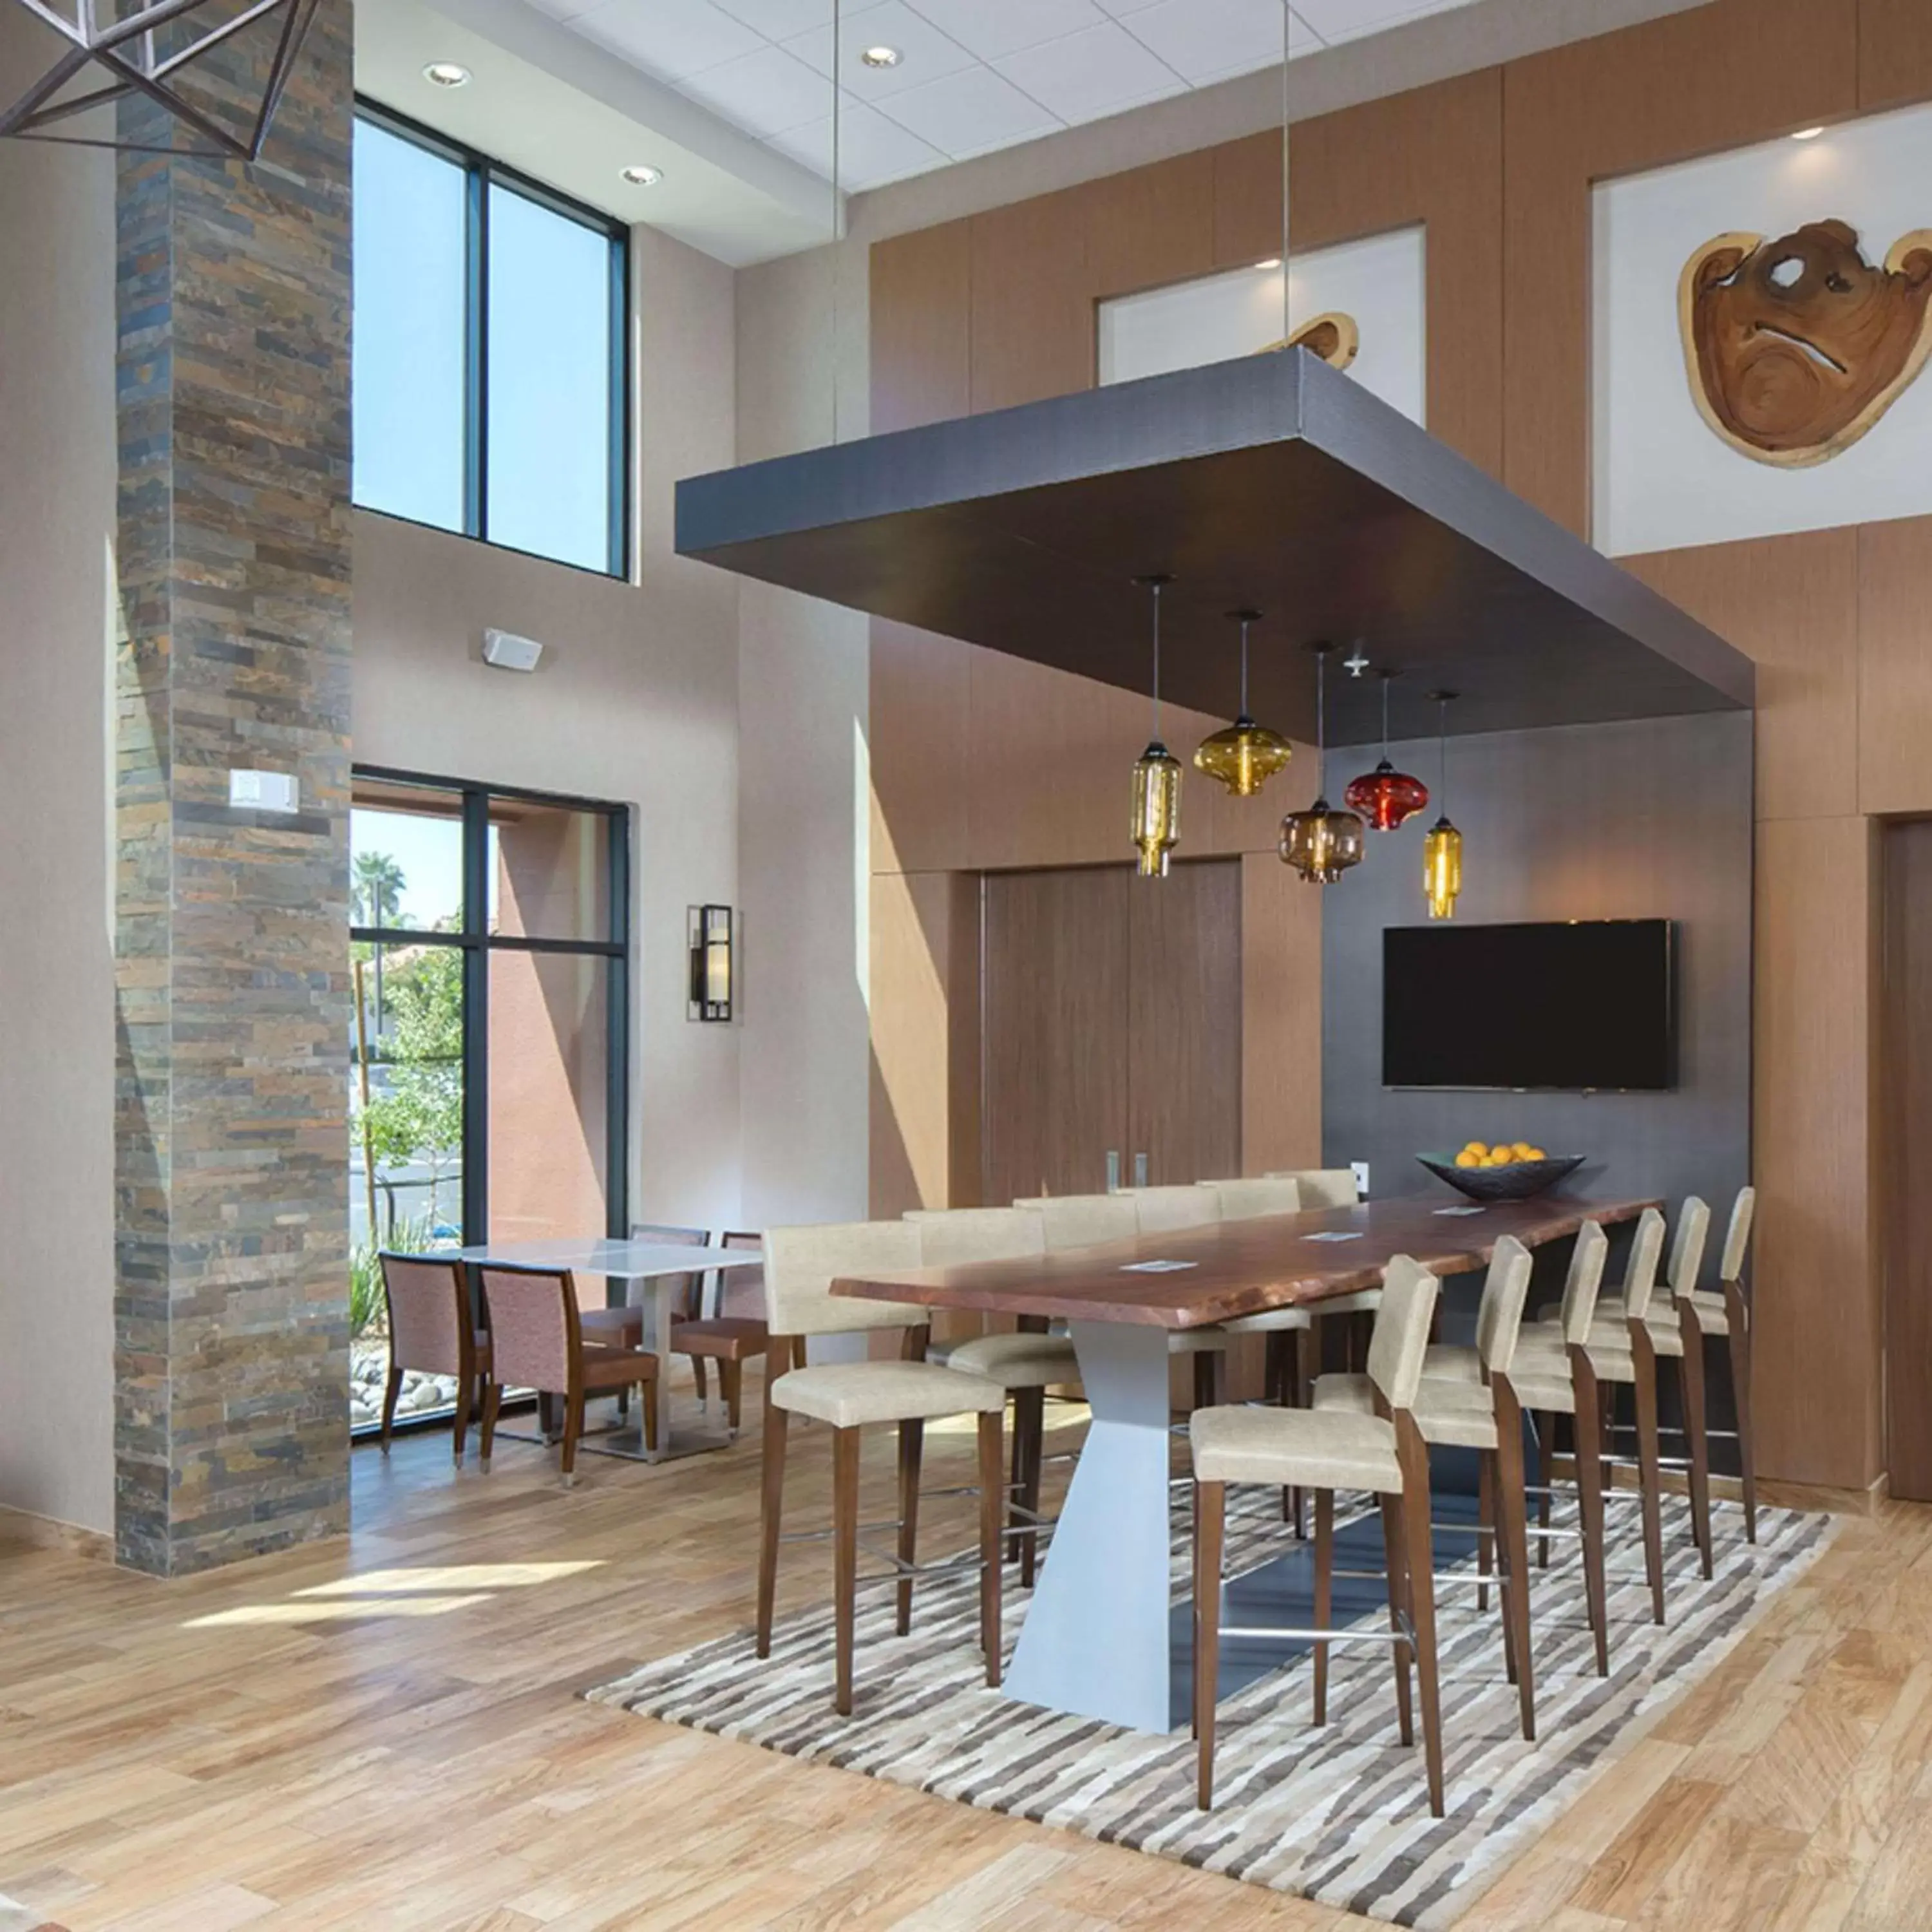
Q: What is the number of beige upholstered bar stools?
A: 12